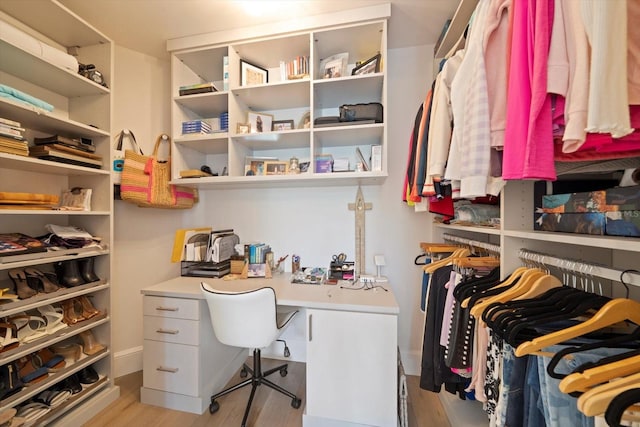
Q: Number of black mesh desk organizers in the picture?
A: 2